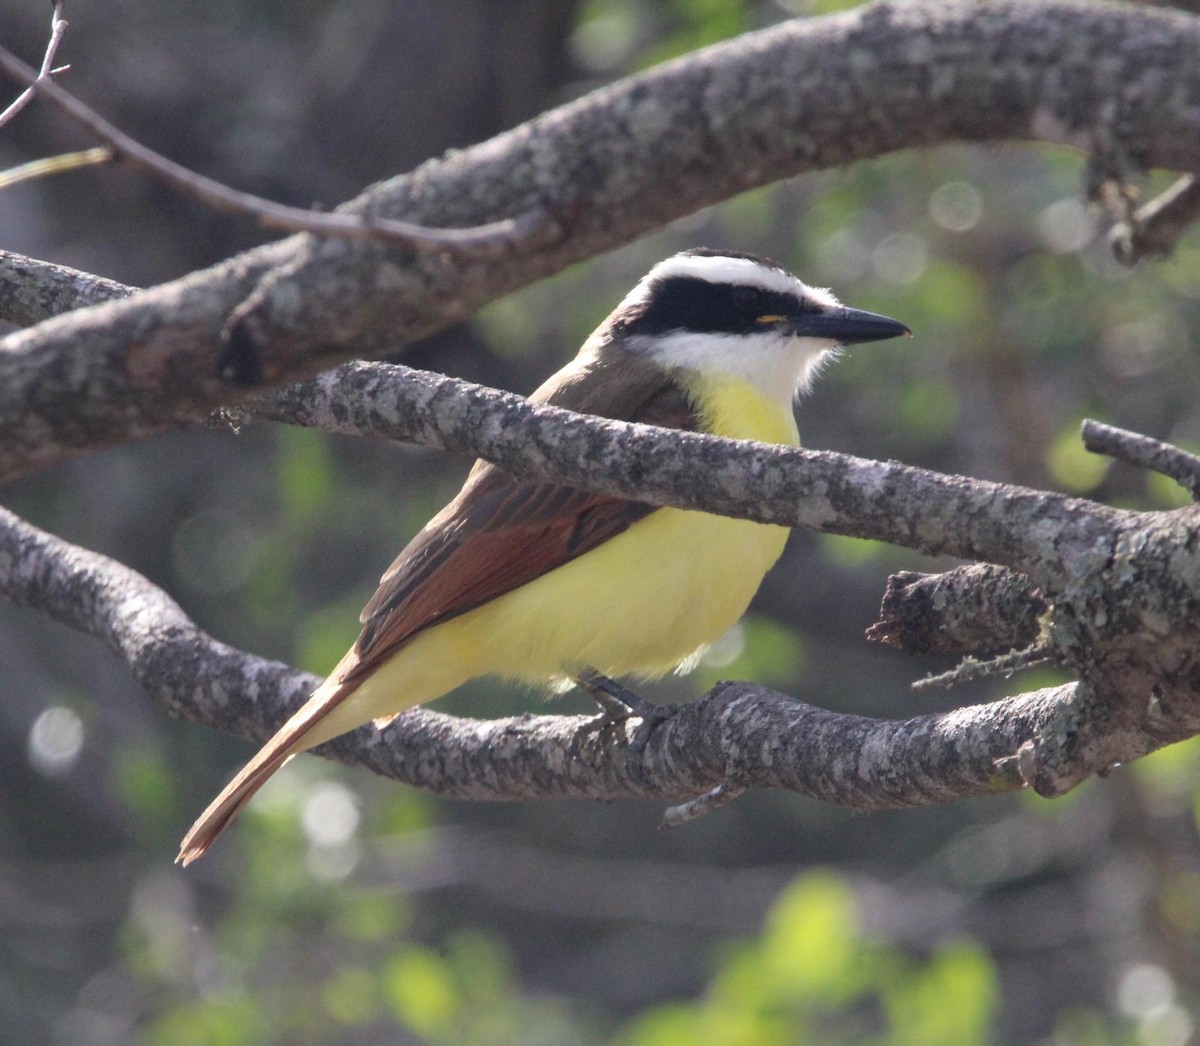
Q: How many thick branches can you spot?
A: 3